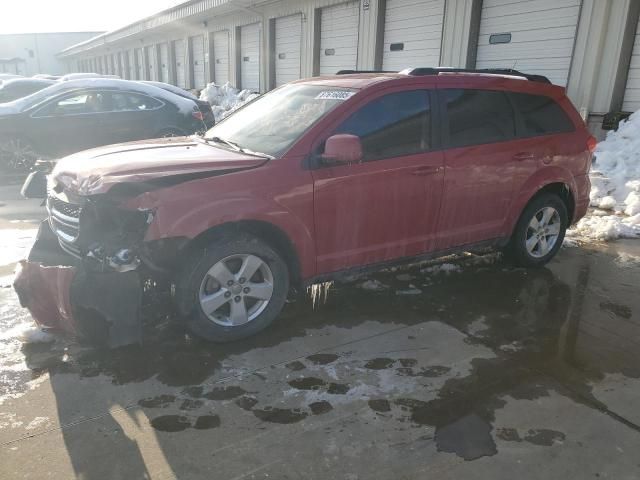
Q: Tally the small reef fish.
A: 0